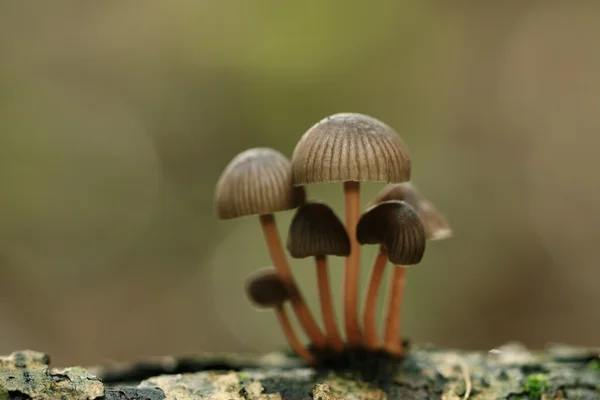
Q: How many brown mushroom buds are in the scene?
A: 6